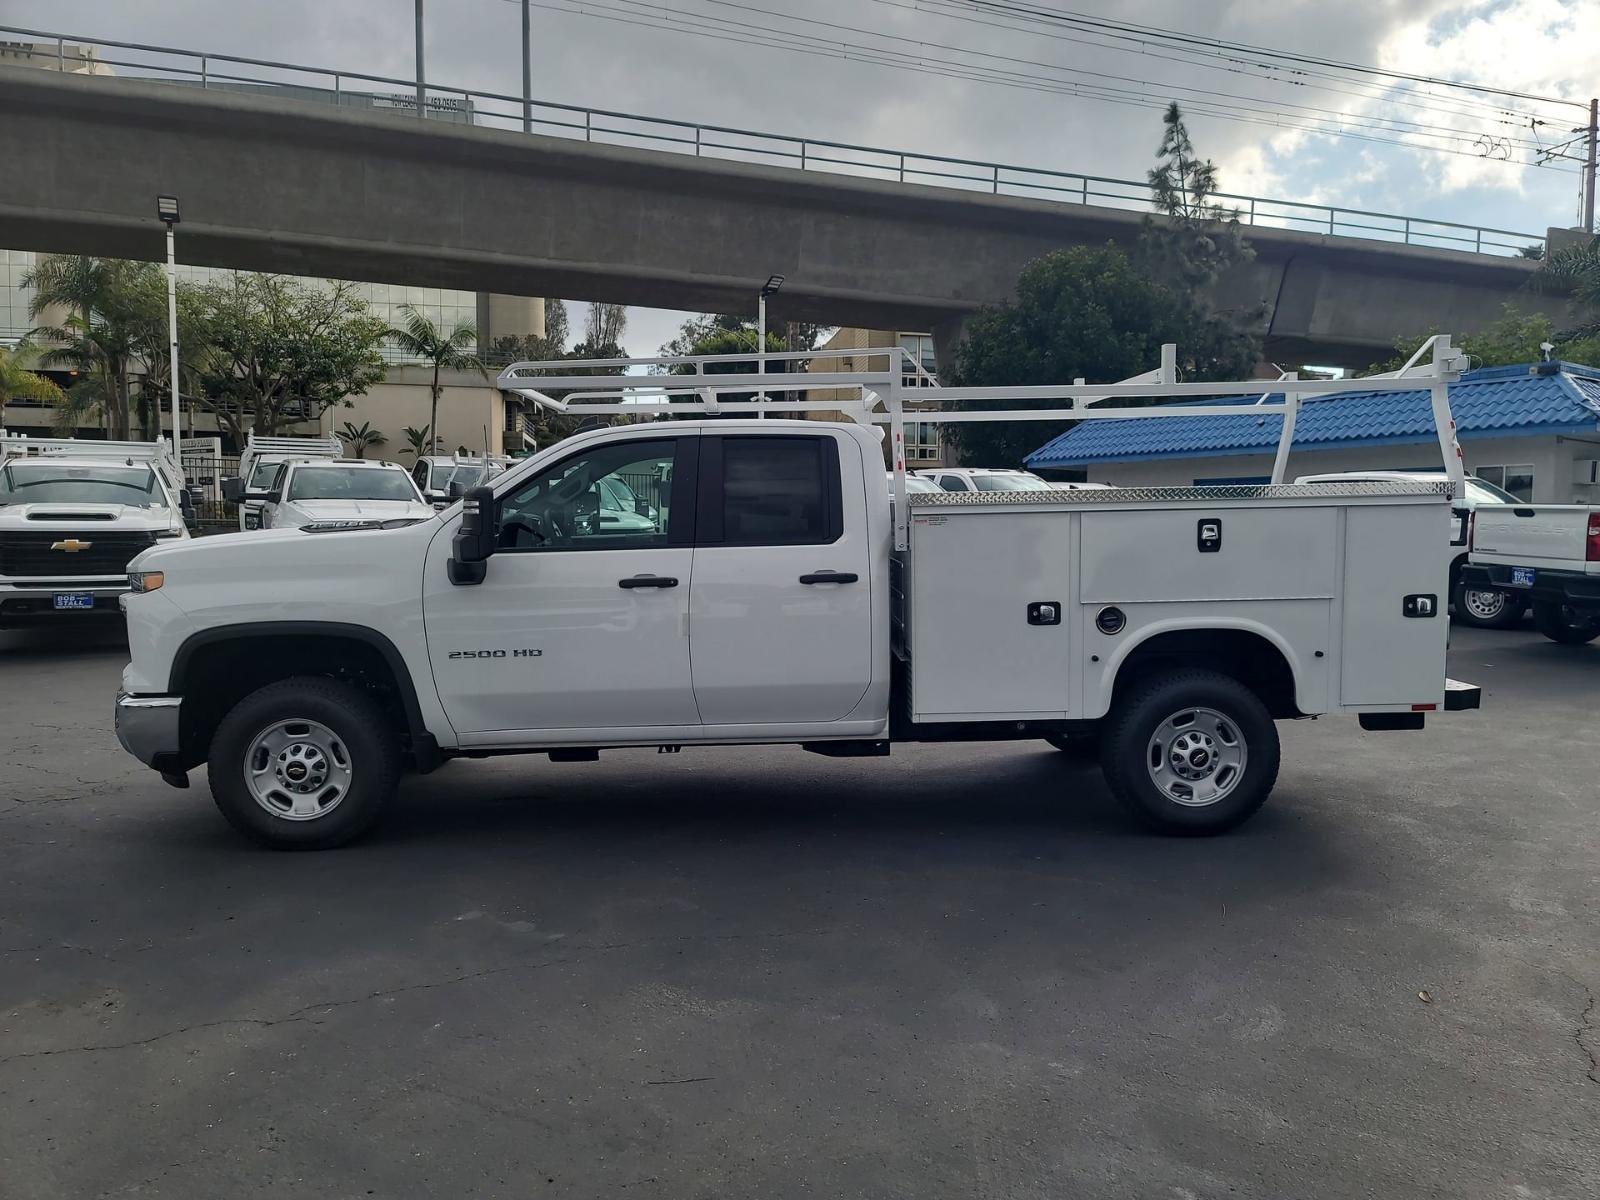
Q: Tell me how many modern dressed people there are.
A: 0